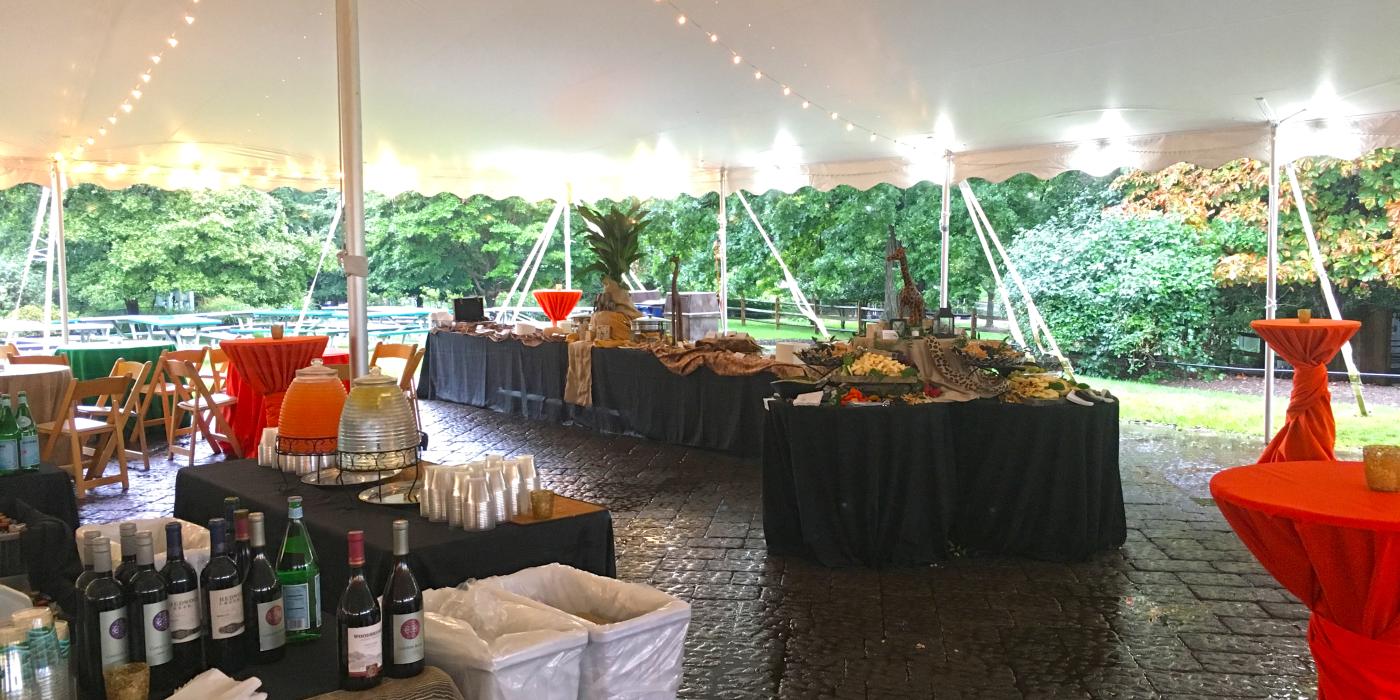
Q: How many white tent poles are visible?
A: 6